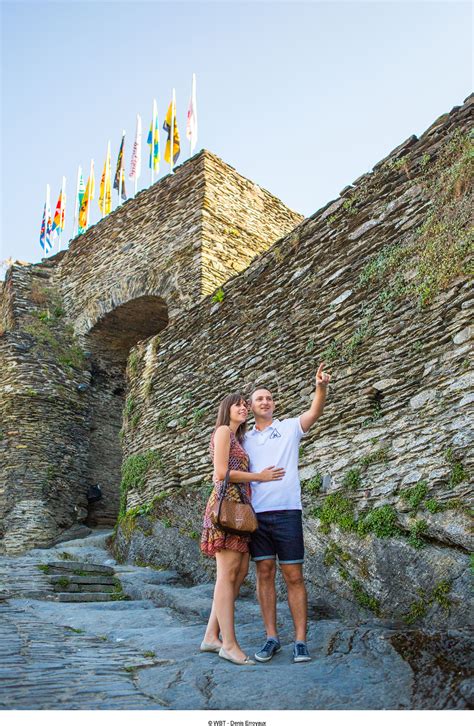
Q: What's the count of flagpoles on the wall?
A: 10